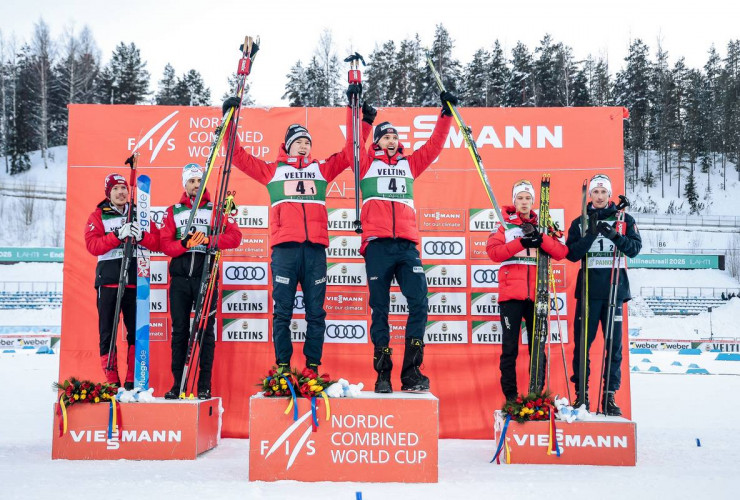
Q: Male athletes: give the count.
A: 6